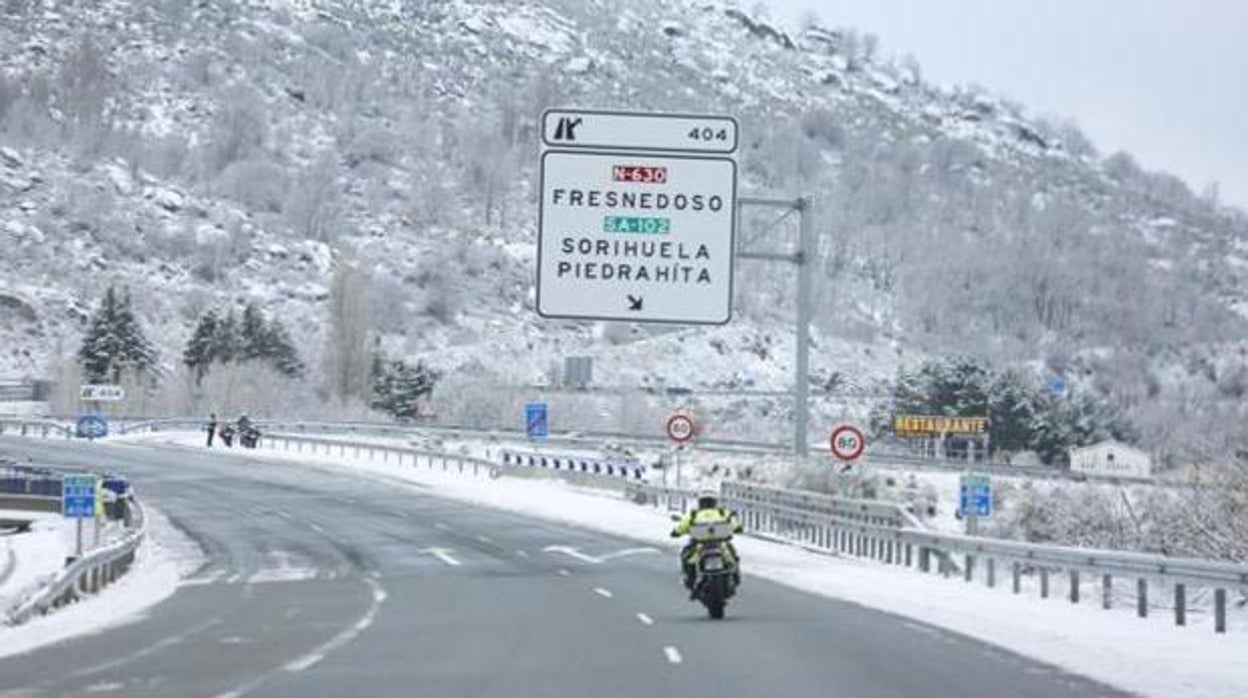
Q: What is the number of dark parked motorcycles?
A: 2